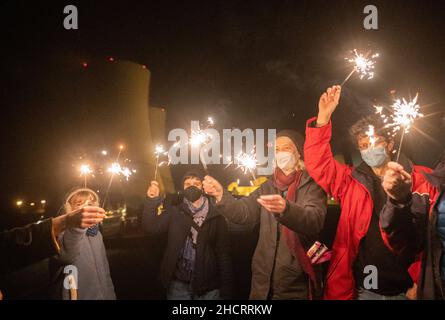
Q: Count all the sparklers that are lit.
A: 7